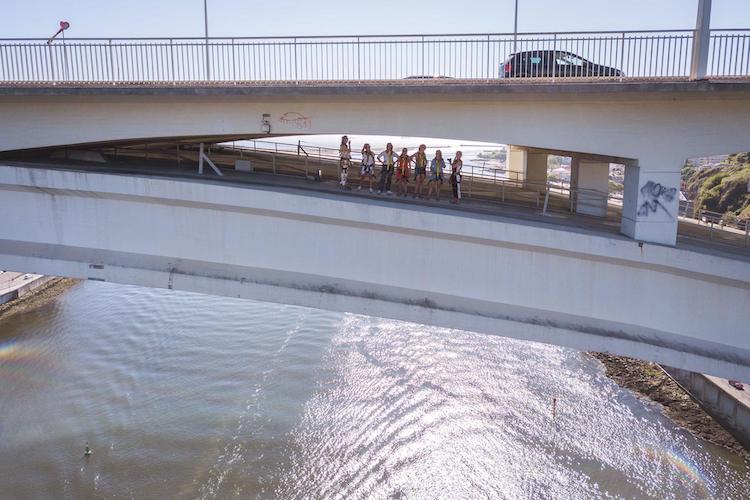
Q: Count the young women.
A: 7